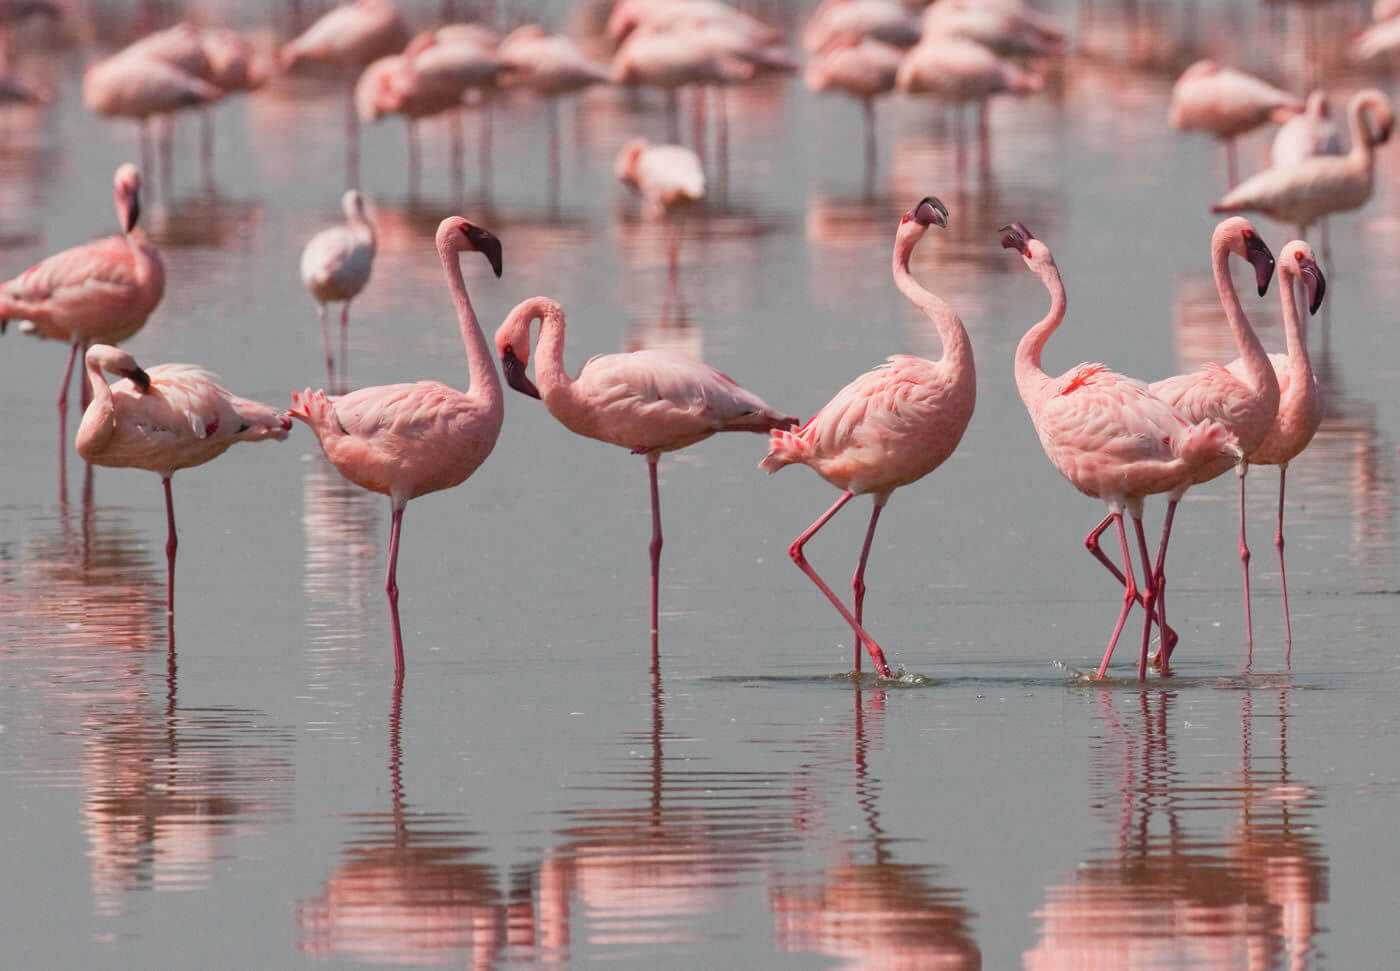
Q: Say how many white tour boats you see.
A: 0